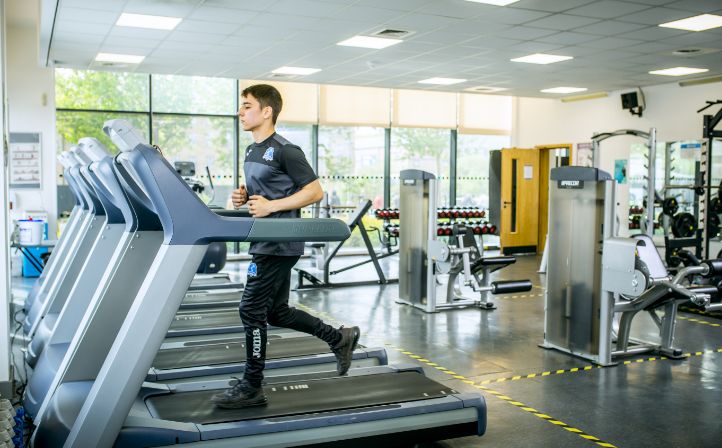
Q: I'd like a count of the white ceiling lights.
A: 10